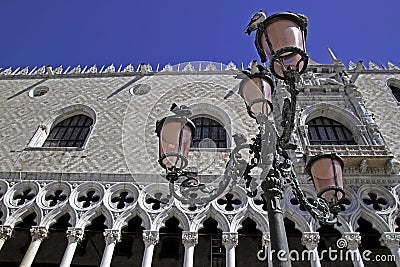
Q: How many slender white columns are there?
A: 11